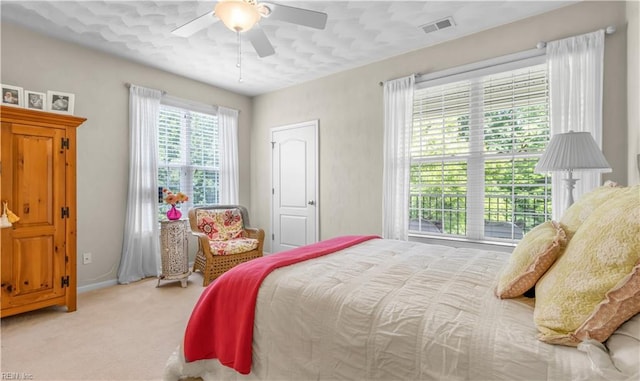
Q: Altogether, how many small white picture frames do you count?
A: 3